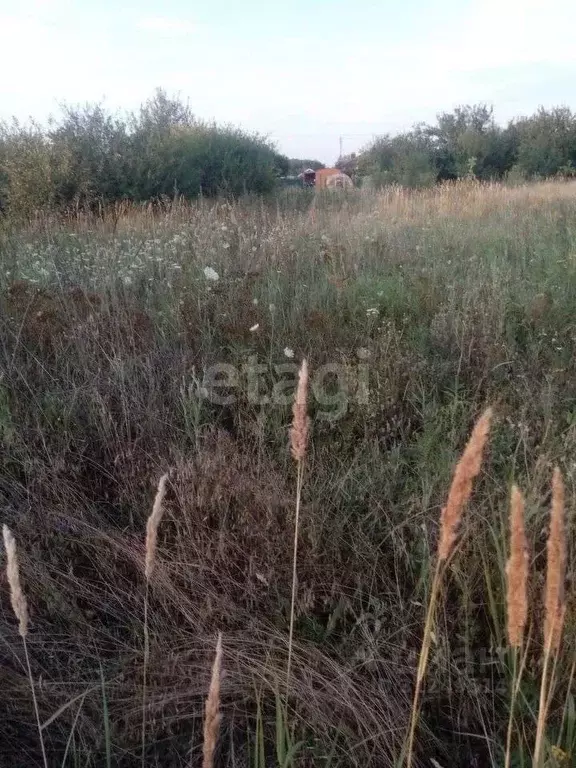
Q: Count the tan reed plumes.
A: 7